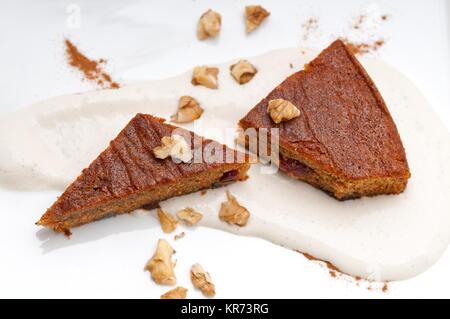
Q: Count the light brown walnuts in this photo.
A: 13